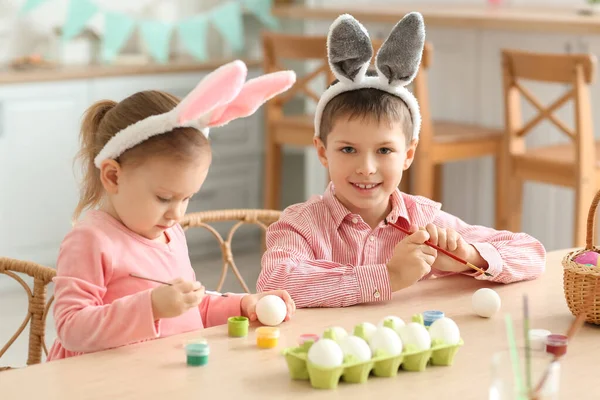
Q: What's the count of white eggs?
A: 10